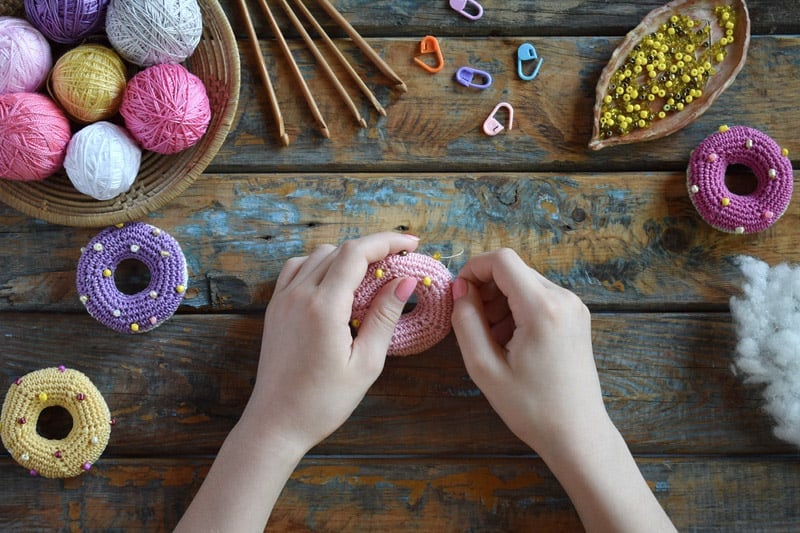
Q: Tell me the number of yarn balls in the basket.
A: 7